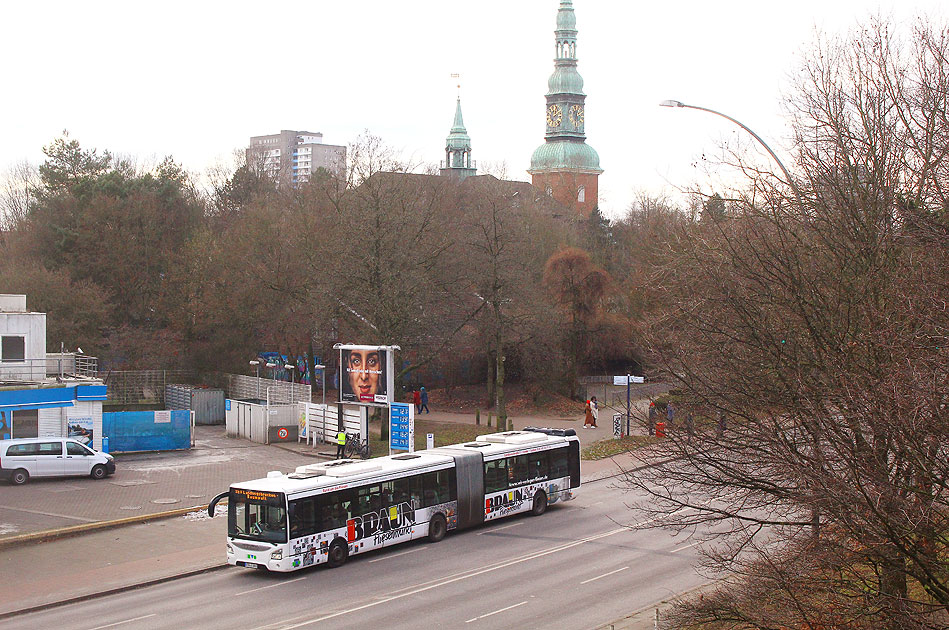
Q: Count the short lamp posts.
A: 4